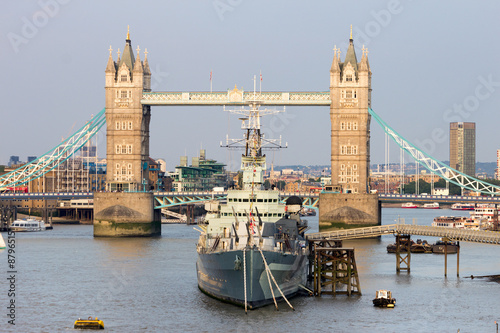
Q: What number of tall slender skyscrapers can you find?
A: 1